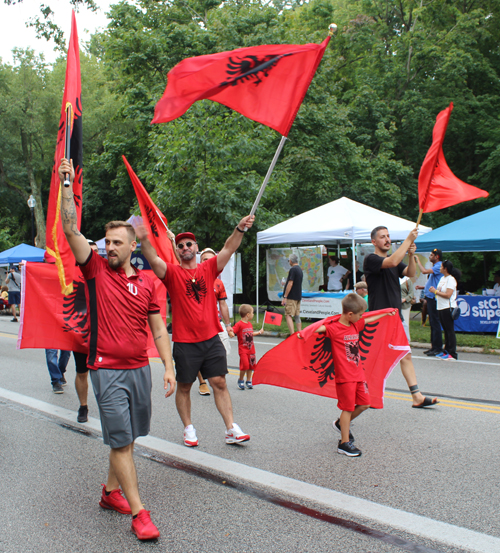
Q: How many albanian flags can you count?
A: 7